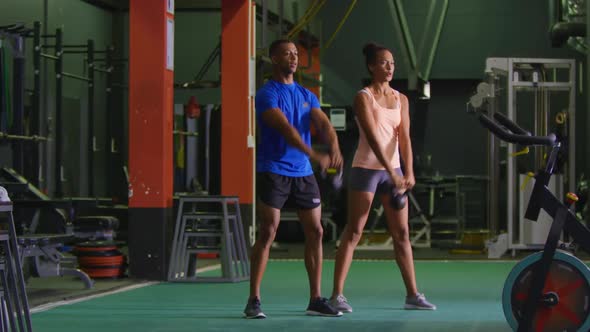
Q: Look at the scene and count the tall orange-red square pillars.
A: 2